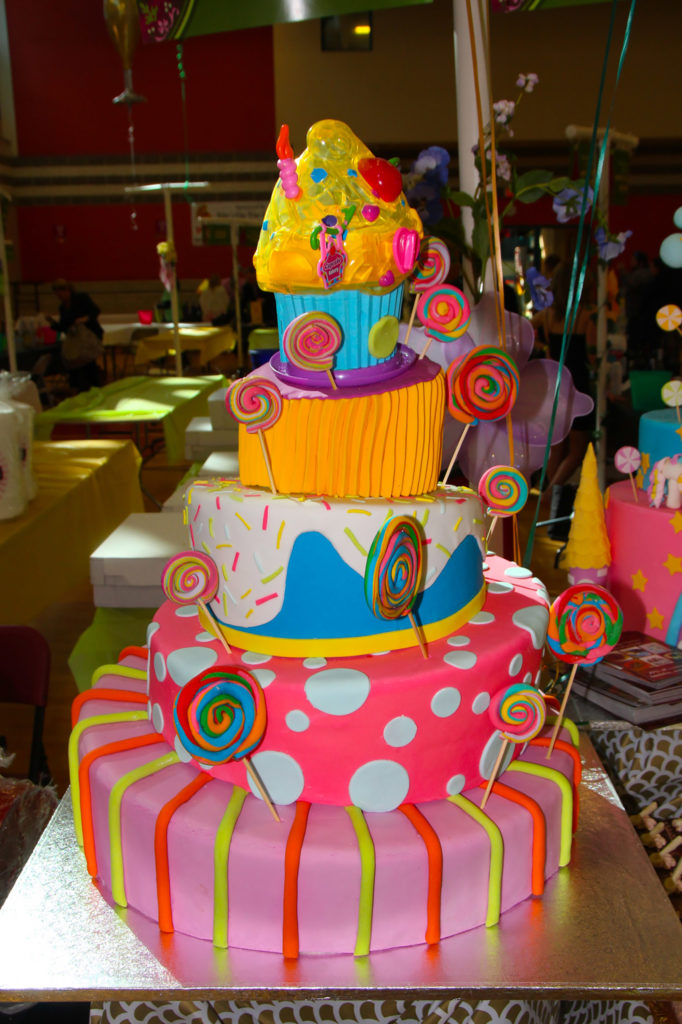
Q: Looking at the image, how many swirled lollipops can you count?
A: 11